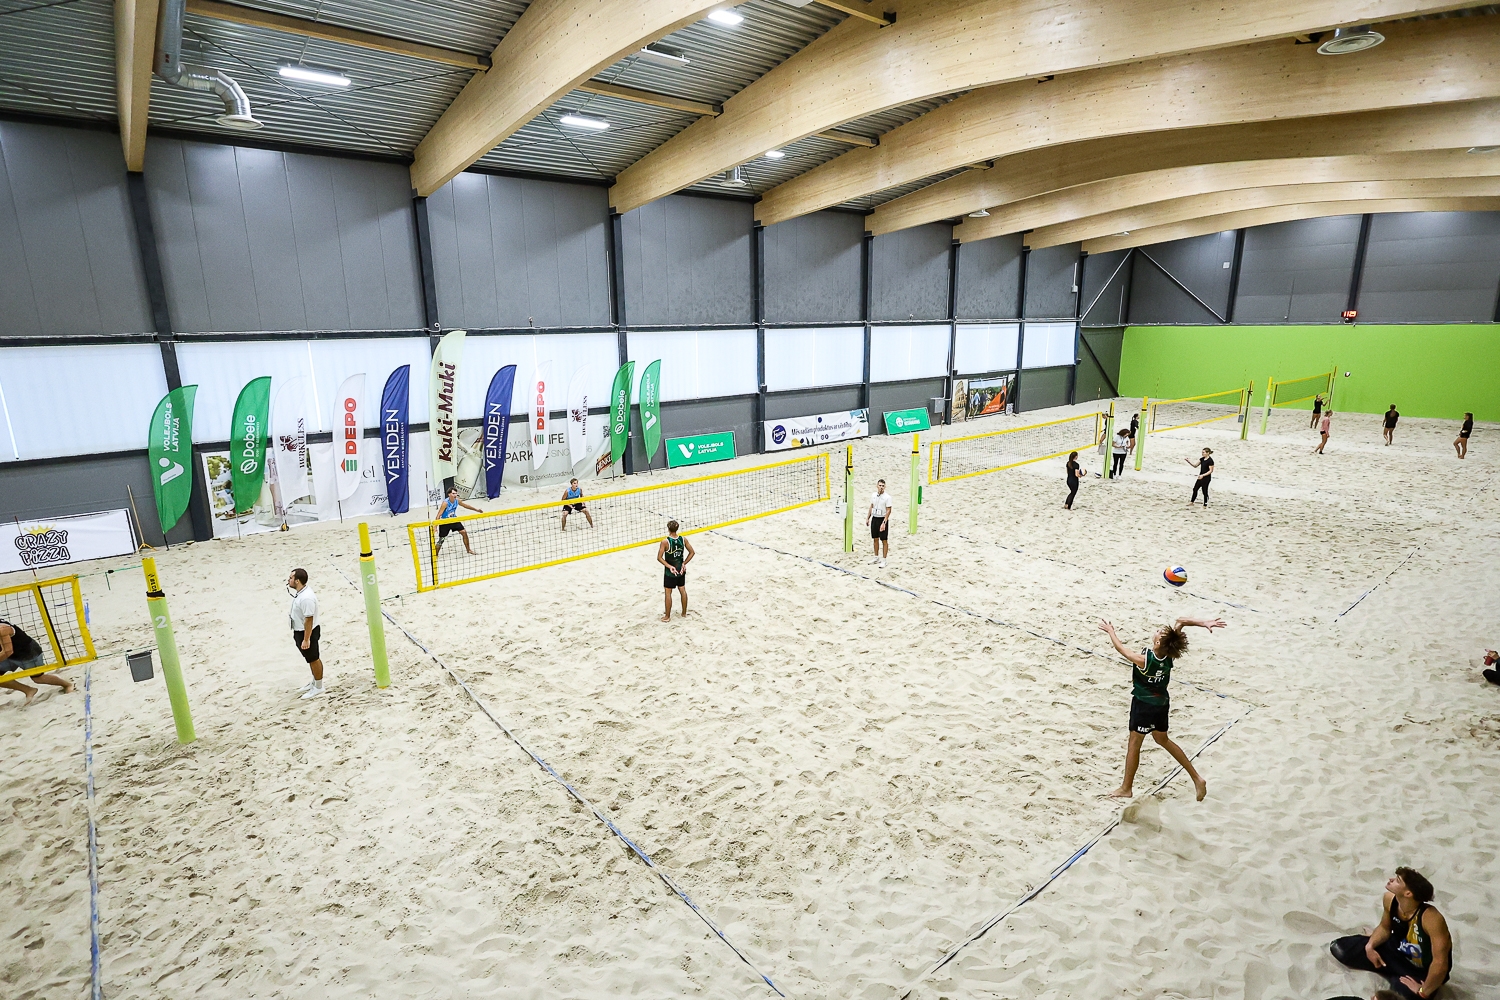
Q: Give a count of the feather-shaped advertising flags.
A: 11